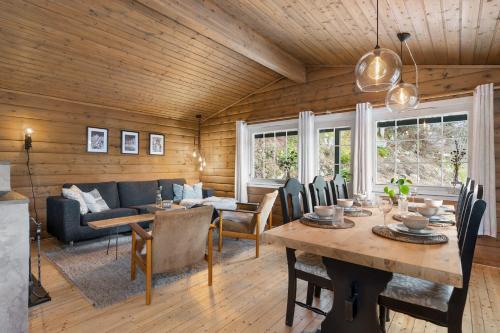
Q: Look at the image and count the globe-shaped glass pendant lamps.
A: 2